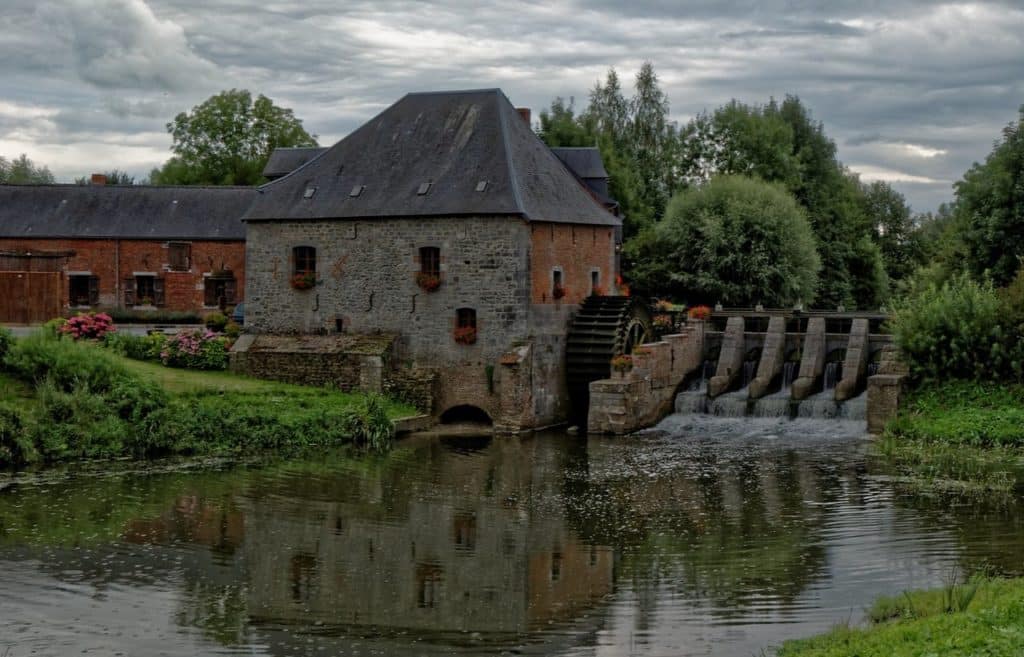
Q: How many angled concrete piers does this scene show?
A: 4